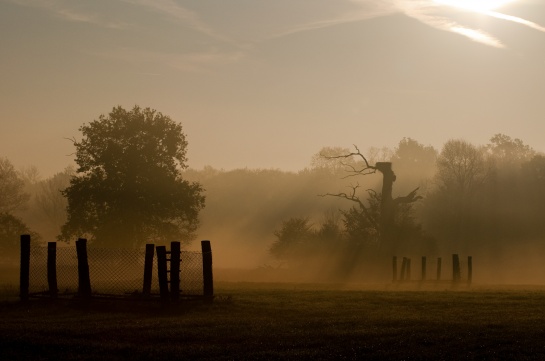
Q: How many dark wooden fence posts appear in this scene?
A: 14